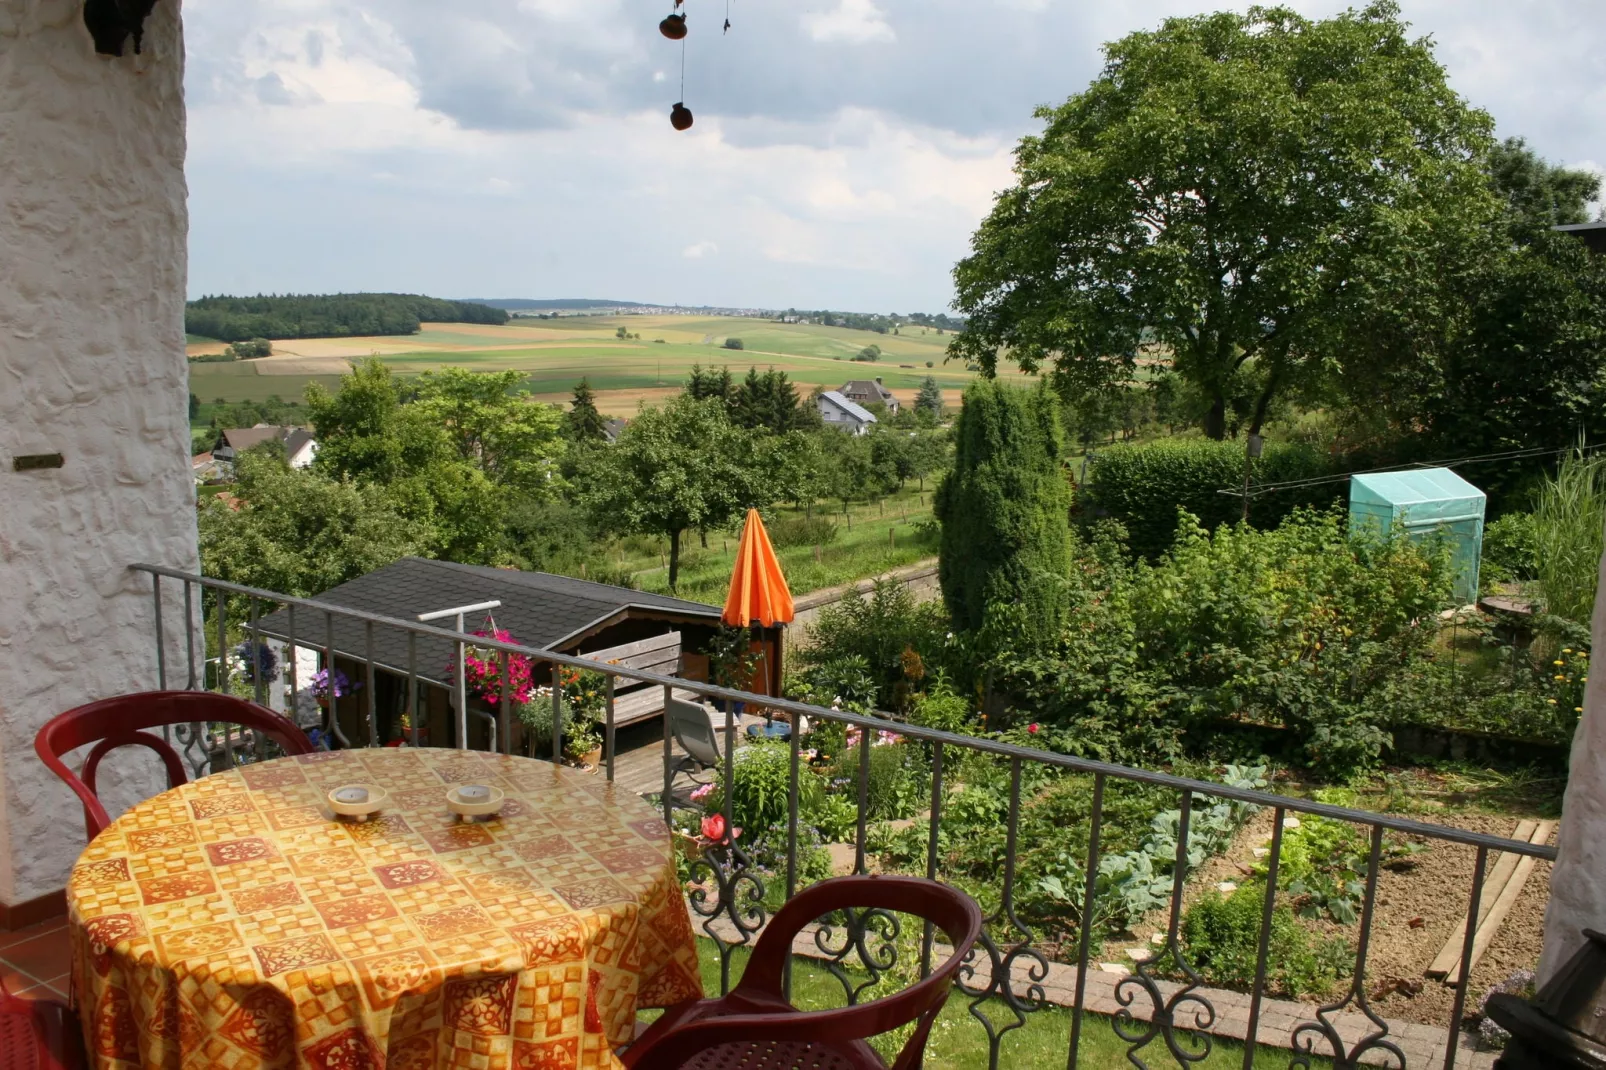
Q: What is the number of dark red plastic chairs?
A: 3